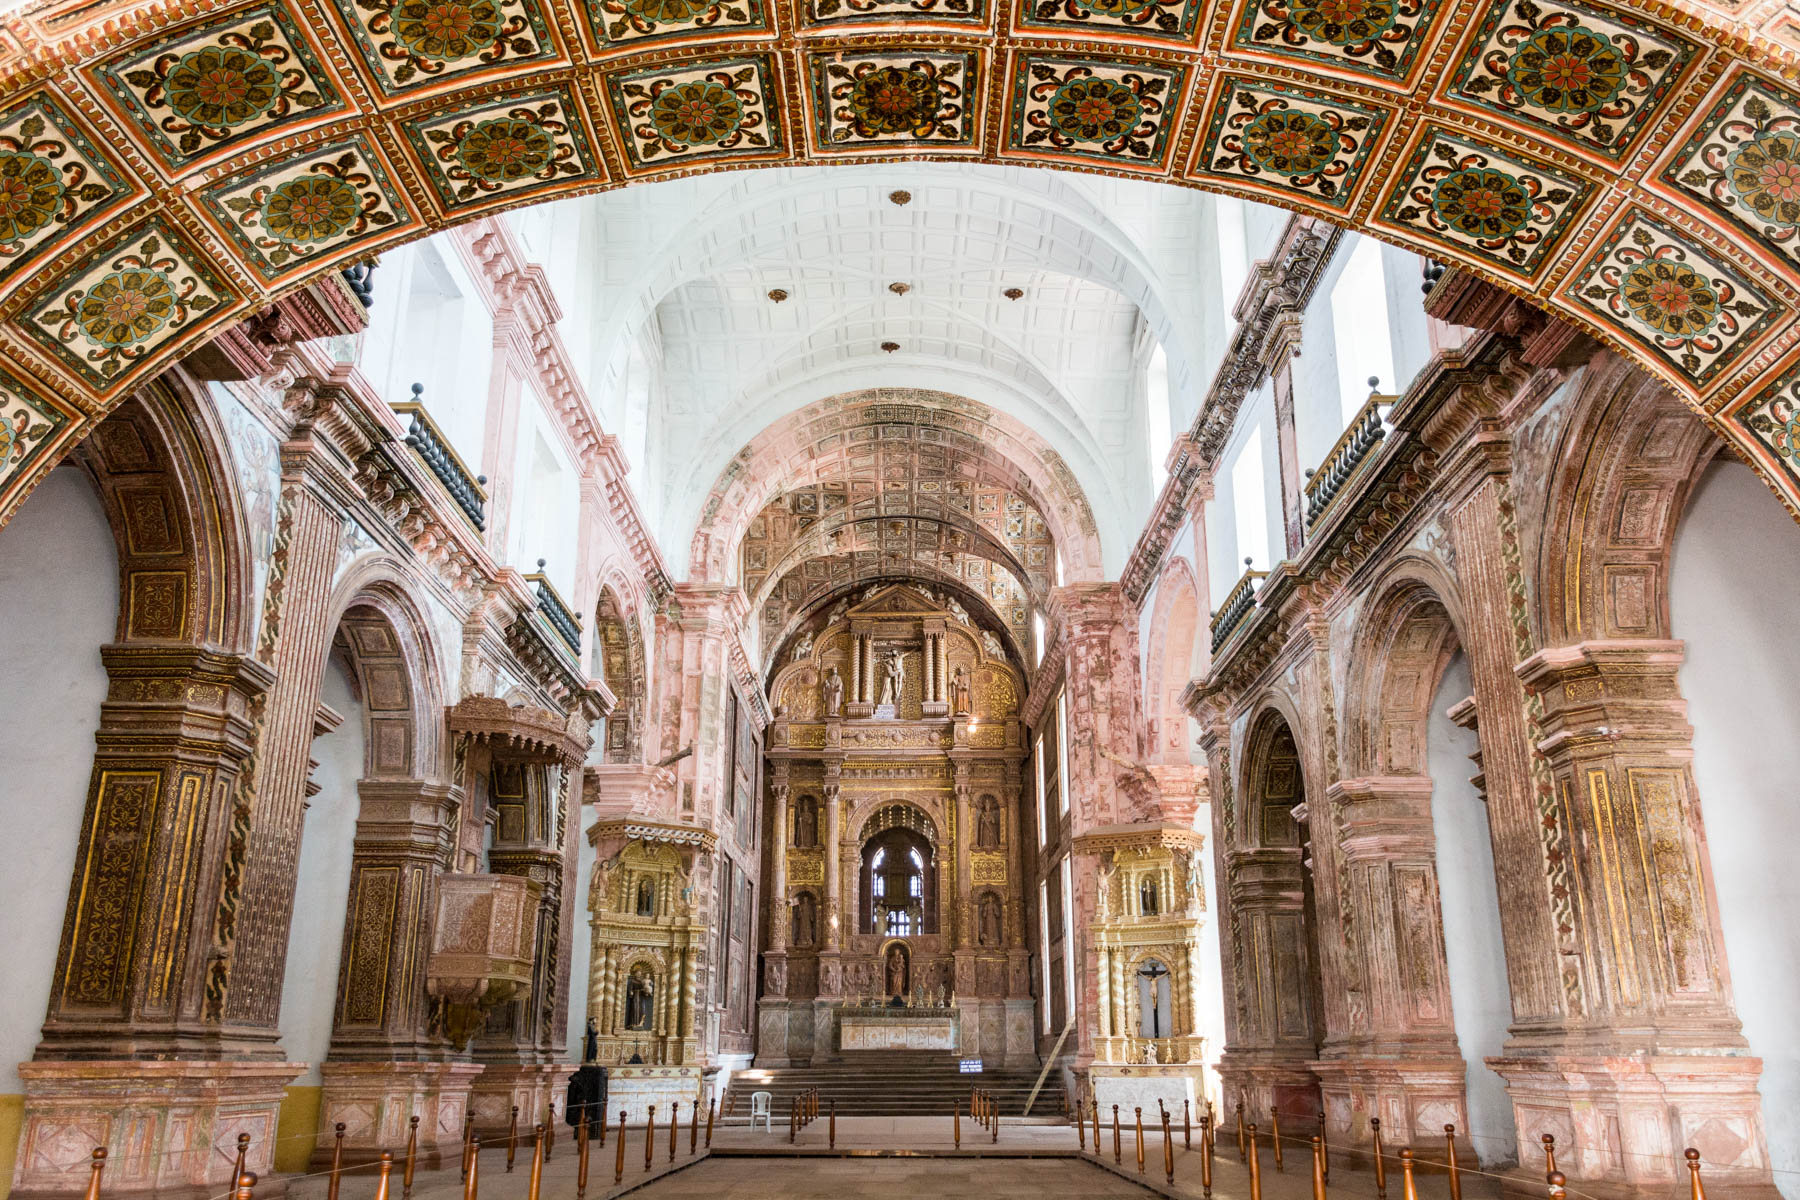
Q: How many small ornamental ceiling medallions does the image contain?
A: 5